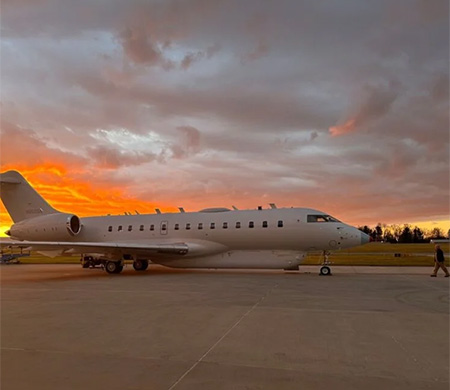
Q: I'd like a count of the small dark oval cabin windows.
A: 15